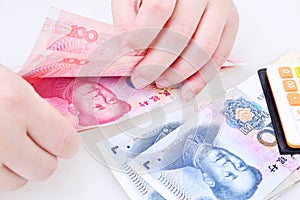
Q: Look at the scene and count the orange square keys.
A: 3